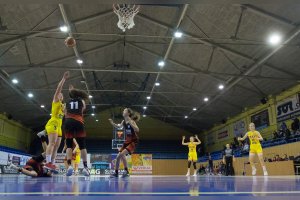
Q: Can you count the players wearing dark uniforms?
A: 3